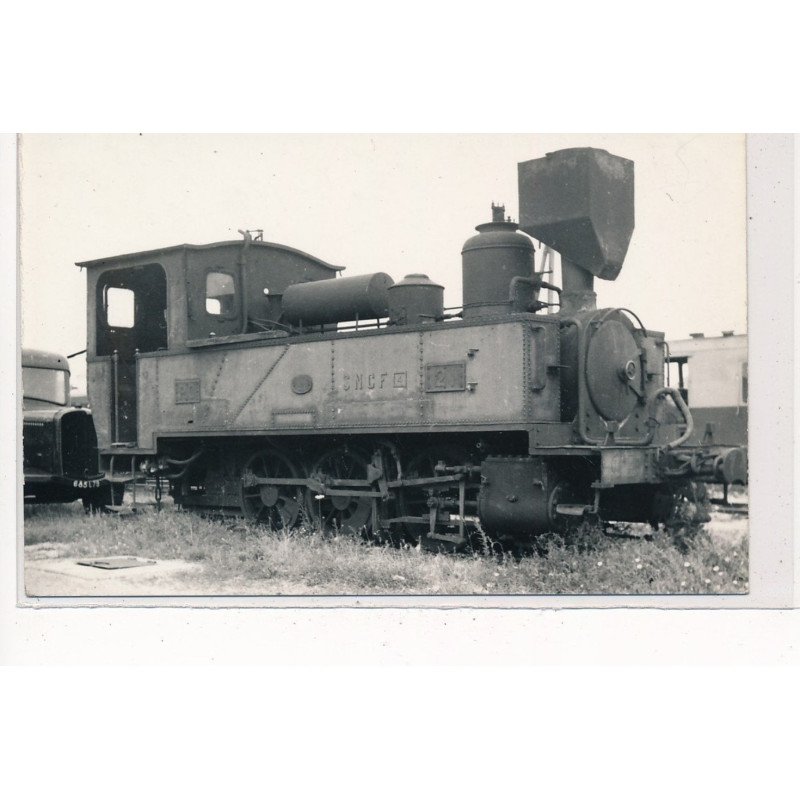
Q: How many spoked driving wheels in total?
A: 3